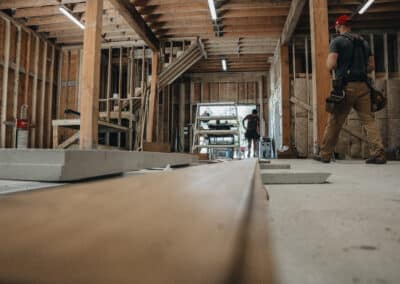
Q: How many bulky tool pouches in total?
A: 2